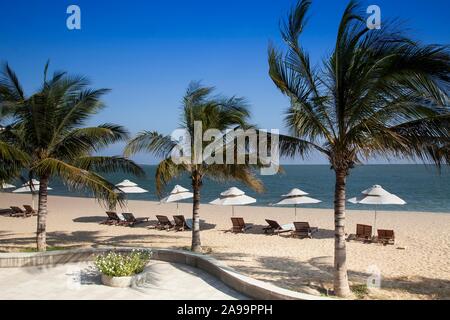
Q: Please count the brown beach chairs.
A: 11